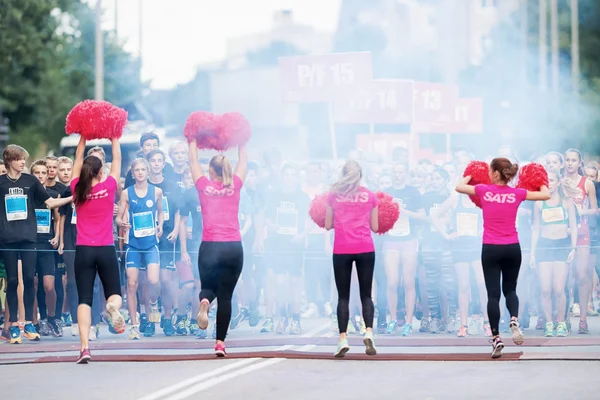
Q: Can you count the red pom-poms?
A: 8